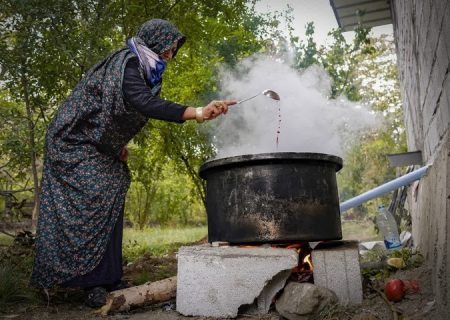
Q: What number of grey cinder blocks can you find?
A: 2